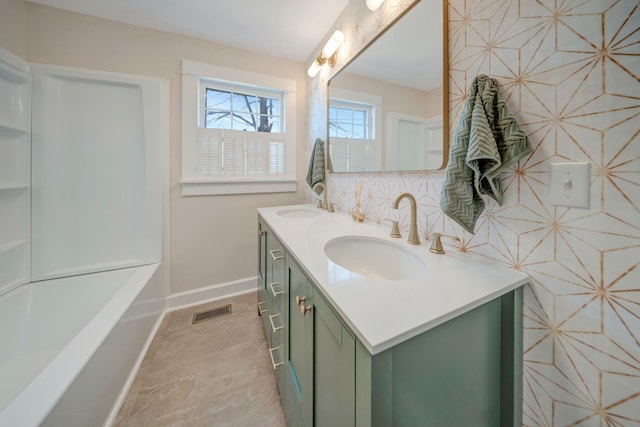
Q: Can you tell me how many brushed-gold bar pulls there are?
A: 5